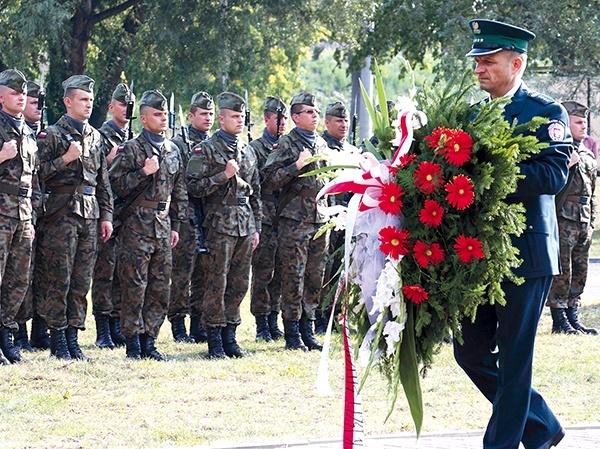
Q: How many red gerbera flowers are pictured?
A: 11